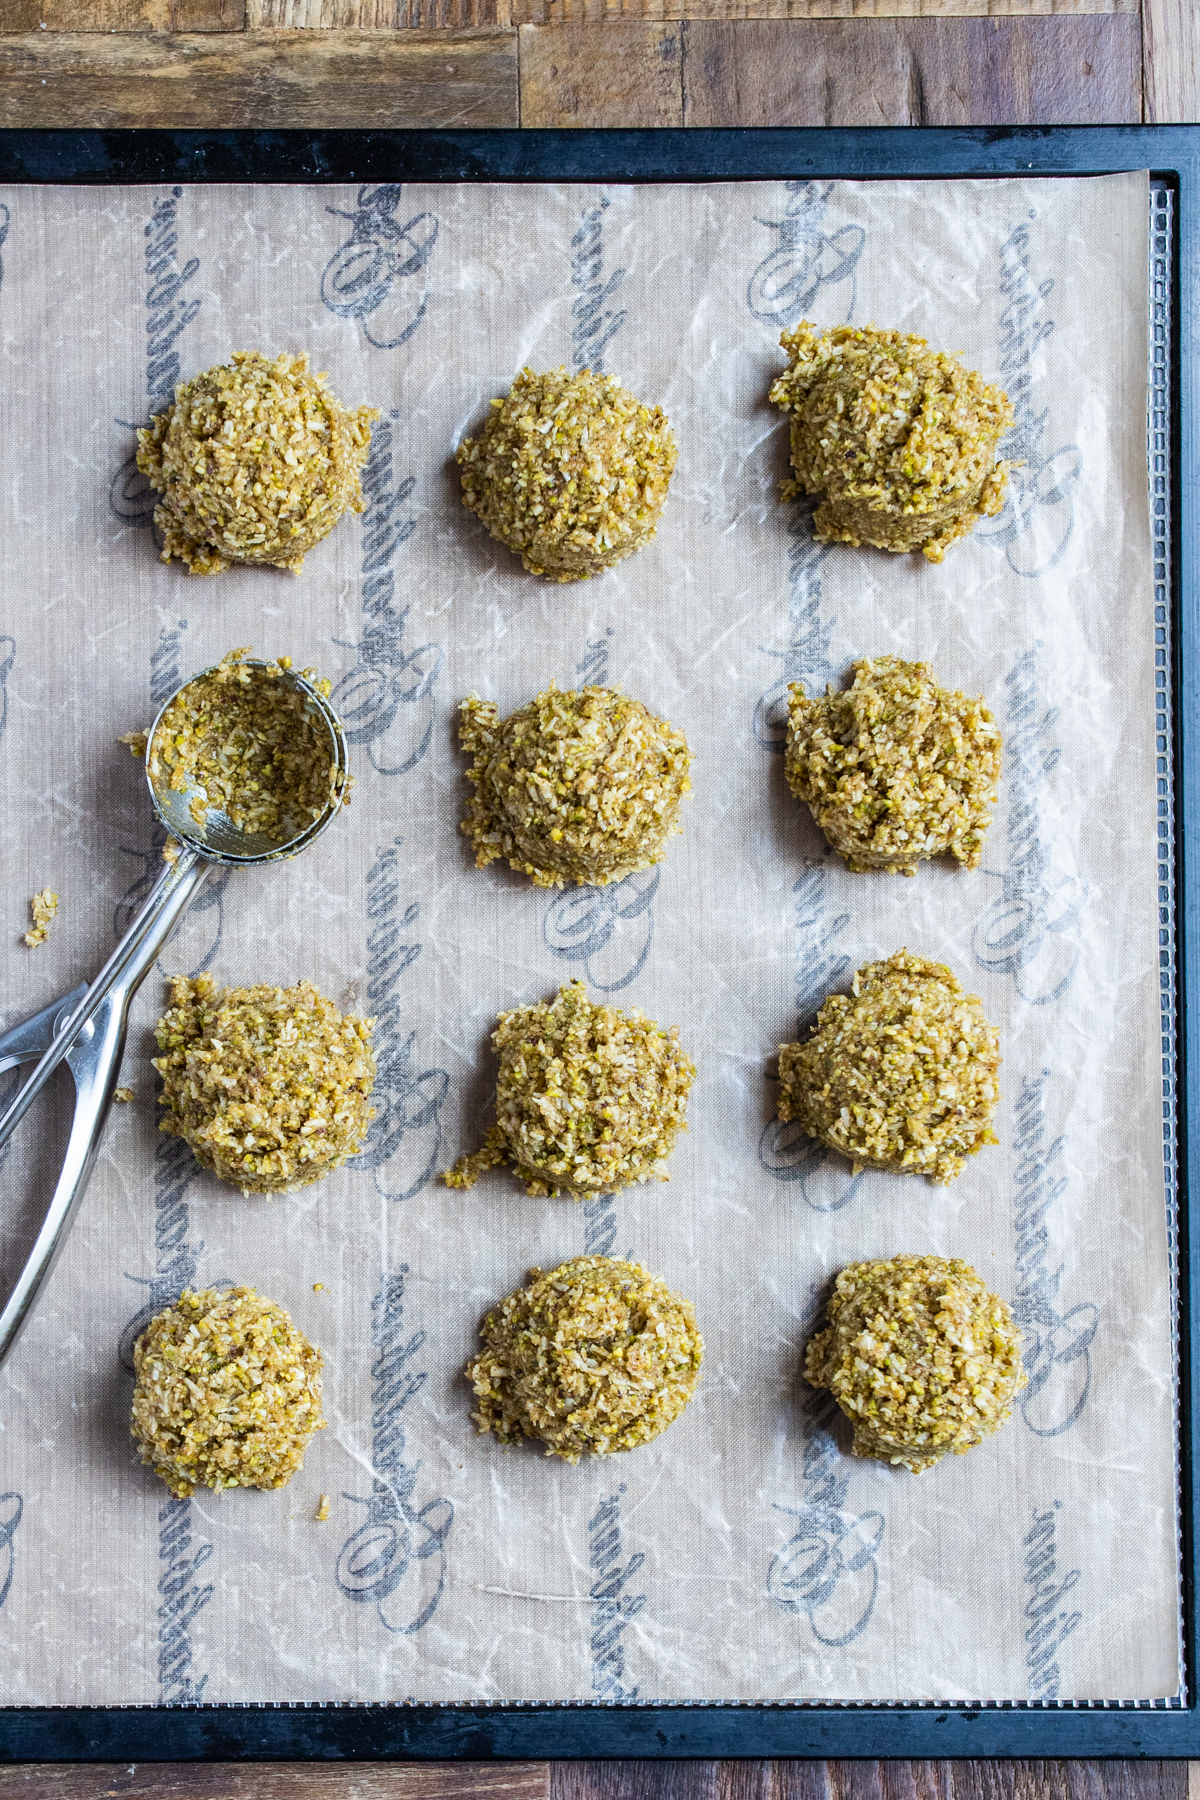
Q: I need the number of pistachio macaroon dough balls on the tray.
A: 11